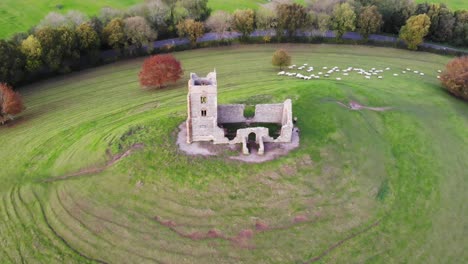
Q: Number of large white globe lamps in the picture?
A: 0